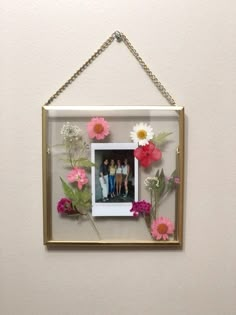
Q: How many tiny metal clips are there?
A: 2